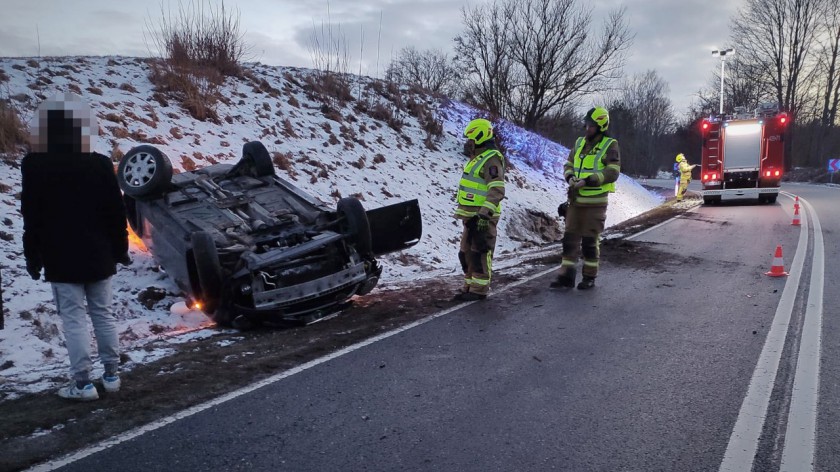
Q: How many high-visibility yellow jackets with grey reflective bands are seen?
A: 2